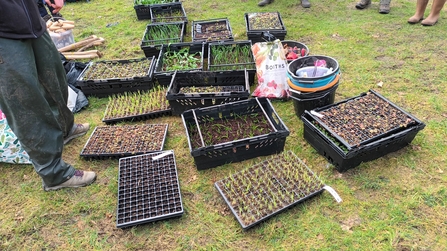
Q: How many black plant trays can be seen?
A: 15